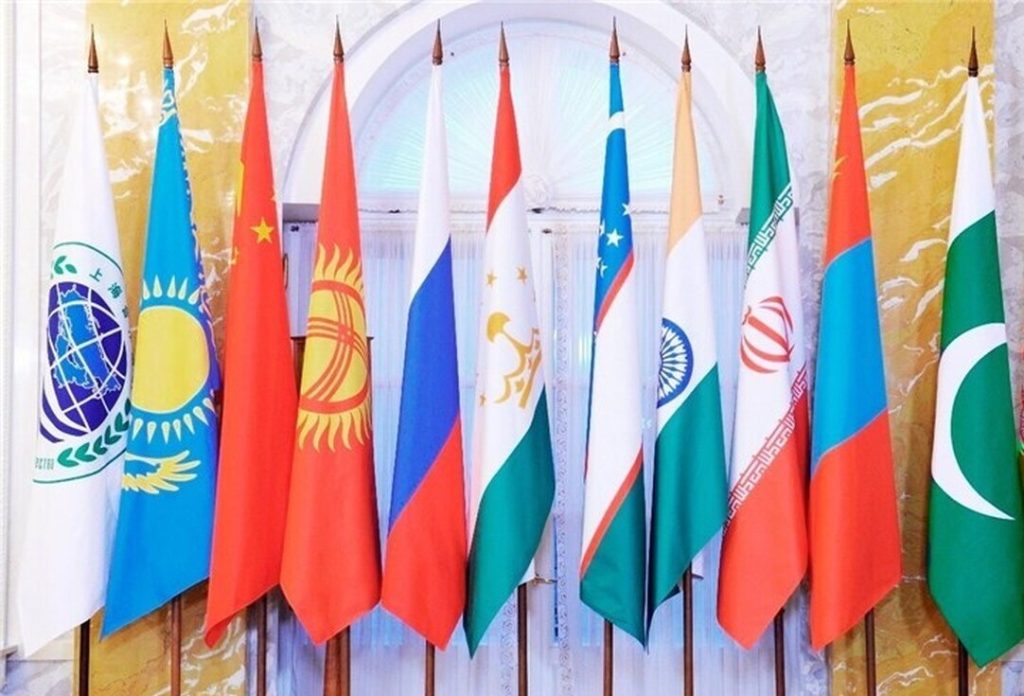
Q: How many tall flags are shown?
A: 11